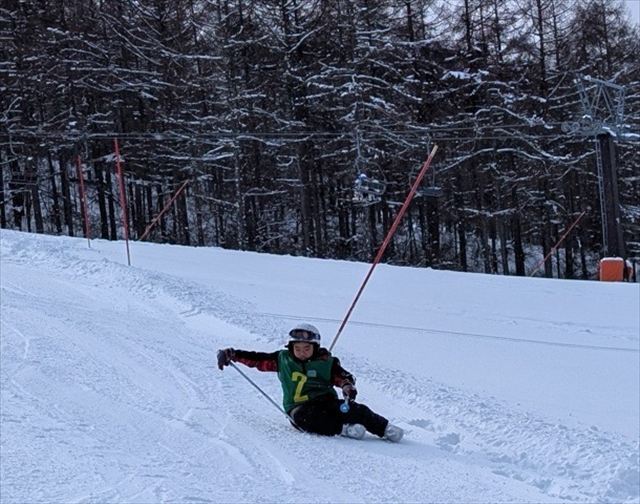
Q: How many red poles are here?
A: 5